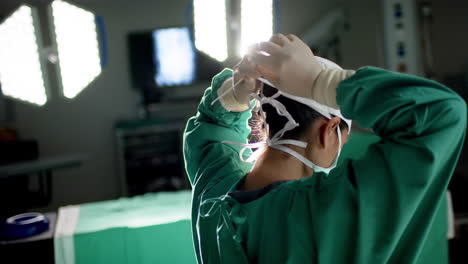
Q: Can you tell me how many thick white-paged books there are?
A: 0